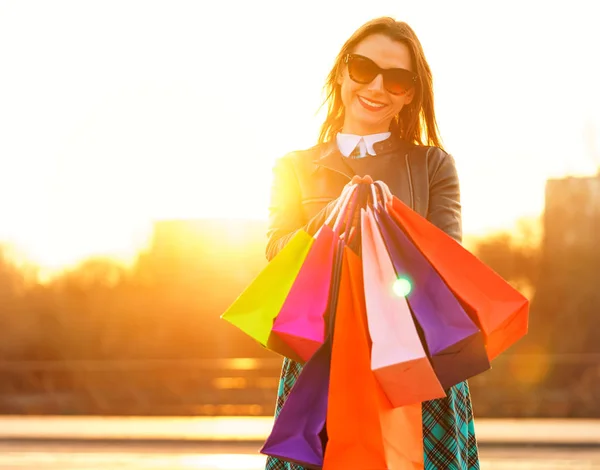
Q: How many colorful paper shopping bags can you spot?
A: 7